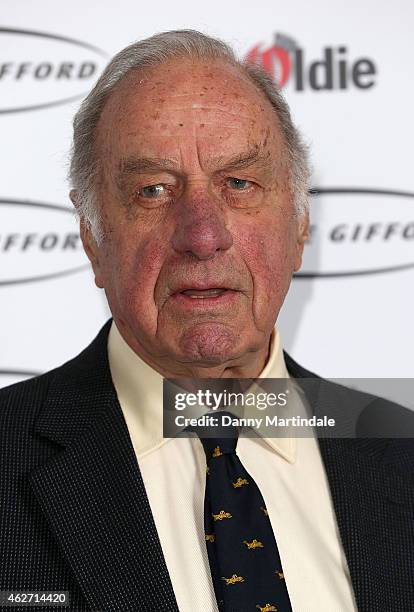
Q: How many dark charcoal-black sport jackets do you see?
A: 1